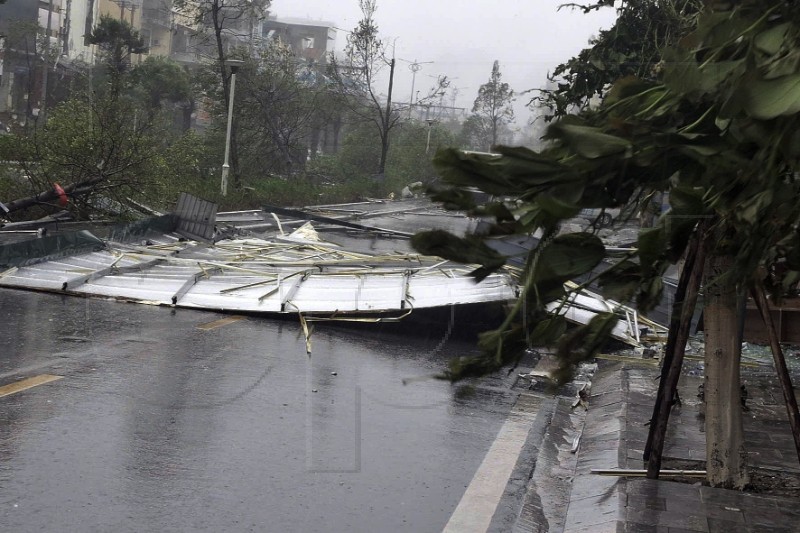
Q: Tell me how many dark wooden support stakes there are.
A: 3